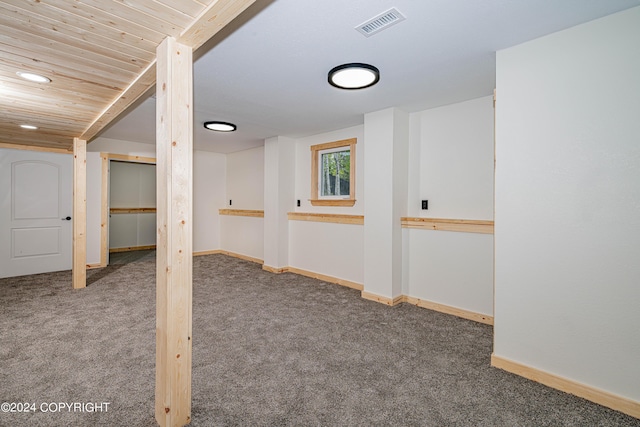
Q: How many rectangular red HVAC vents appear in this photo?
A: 0